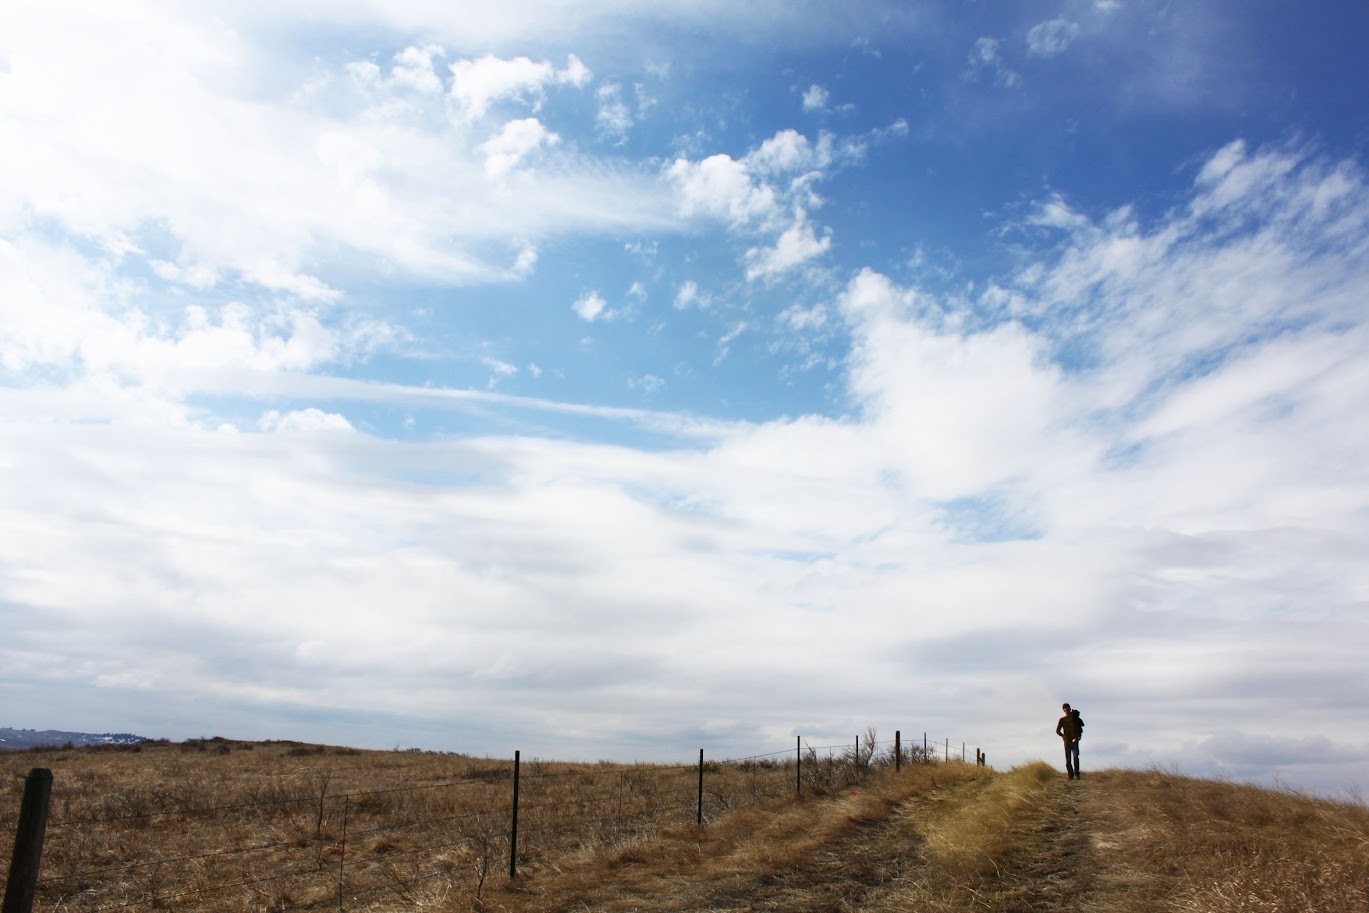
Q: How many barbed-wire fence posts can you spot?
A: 11